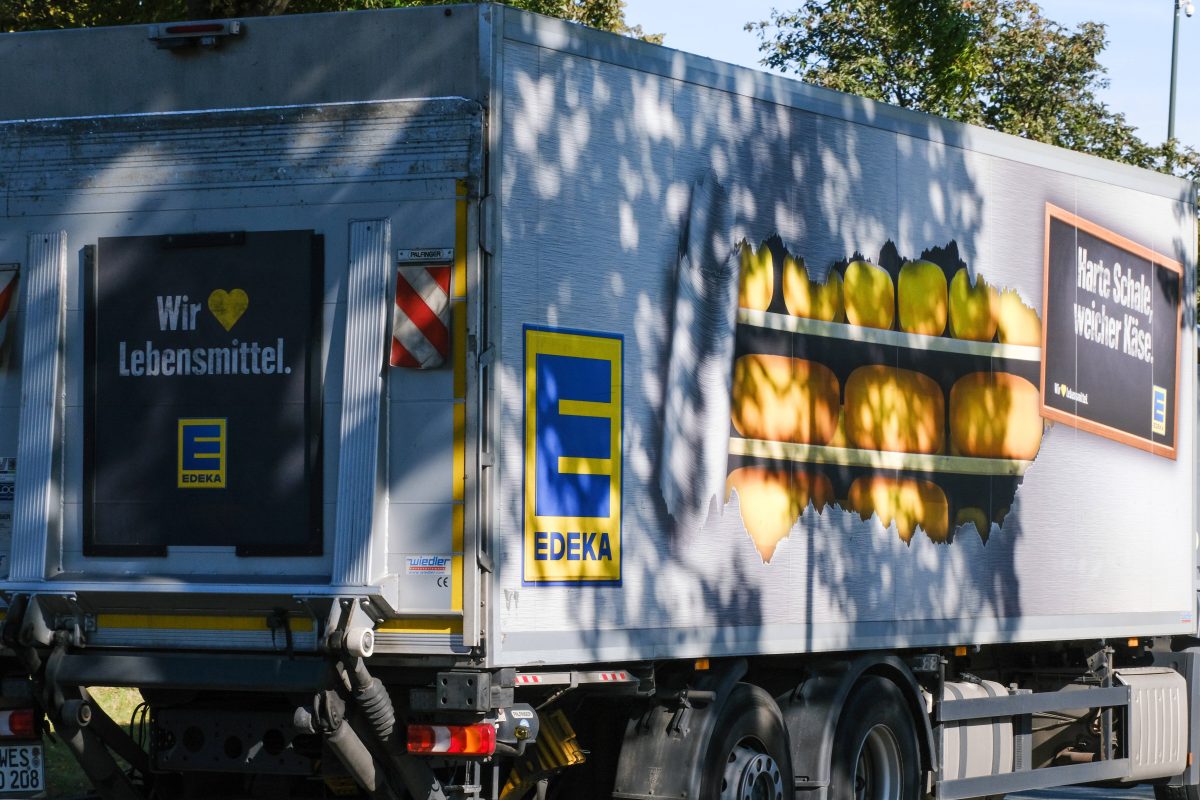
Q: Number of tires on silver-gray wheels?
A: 2